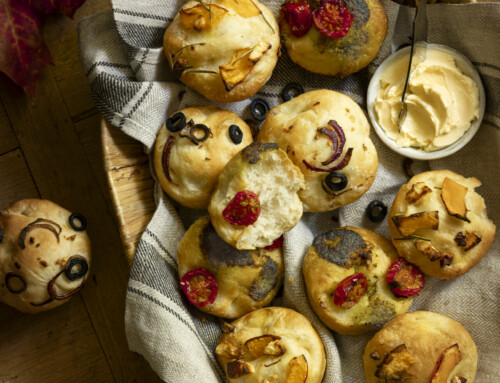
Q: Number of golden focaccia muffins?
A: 11